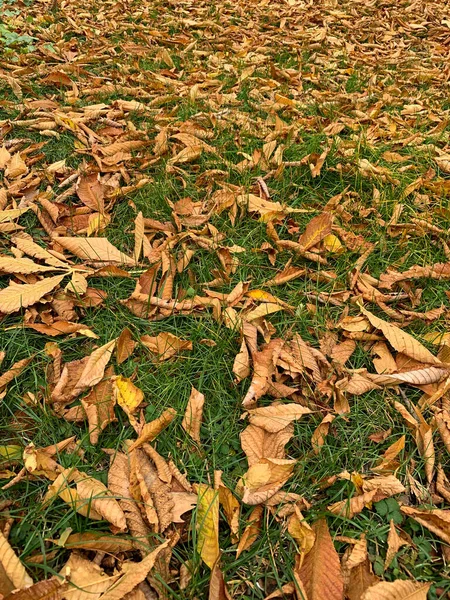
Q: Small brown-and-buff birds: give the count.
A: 0